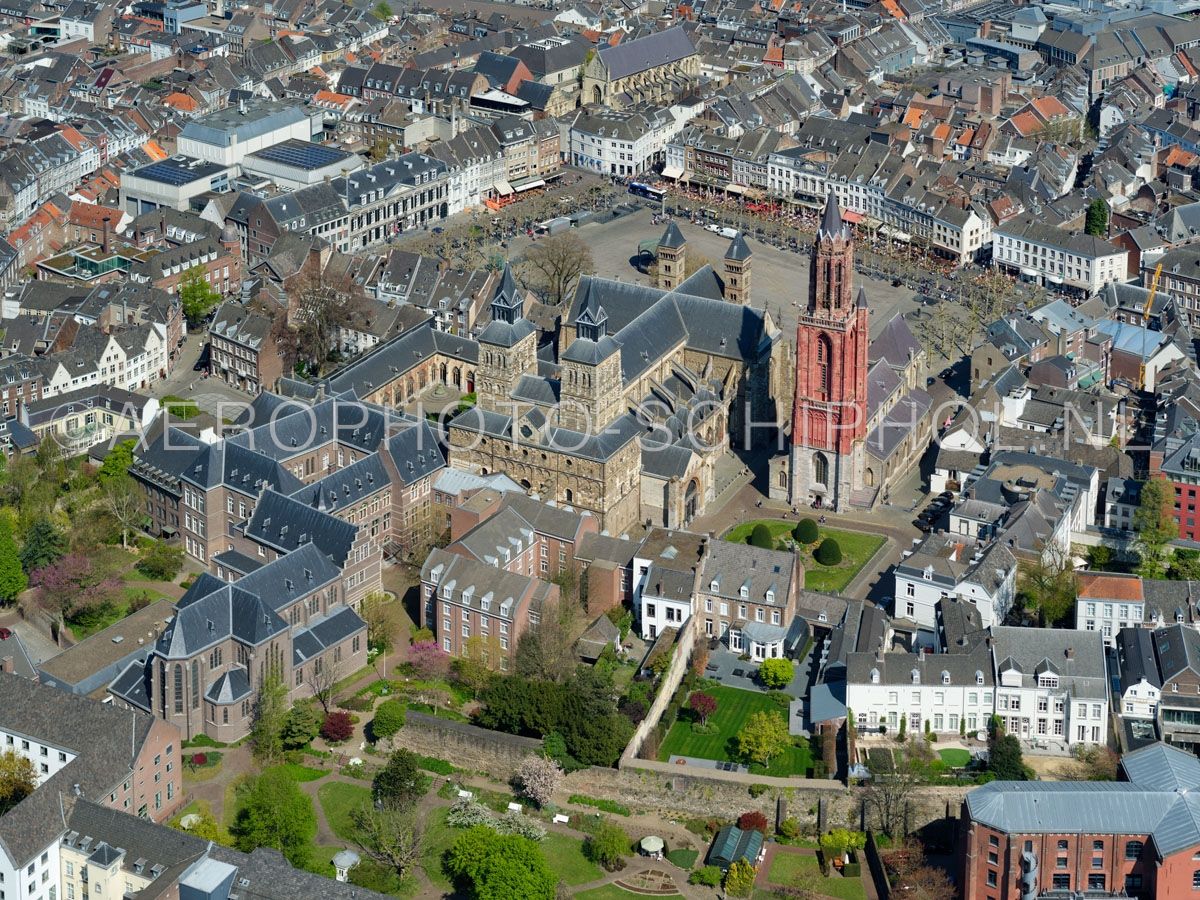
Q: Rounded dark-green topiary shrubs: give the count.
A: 3